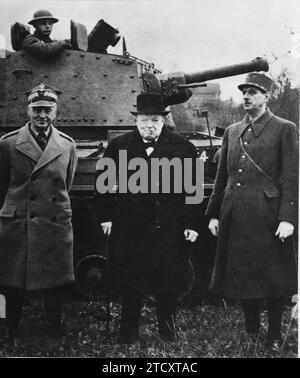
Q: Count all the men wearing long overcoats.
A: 3